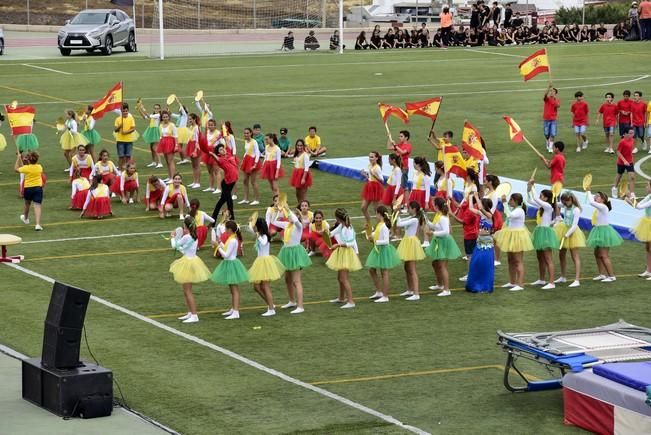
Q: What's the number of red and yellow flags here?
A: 8